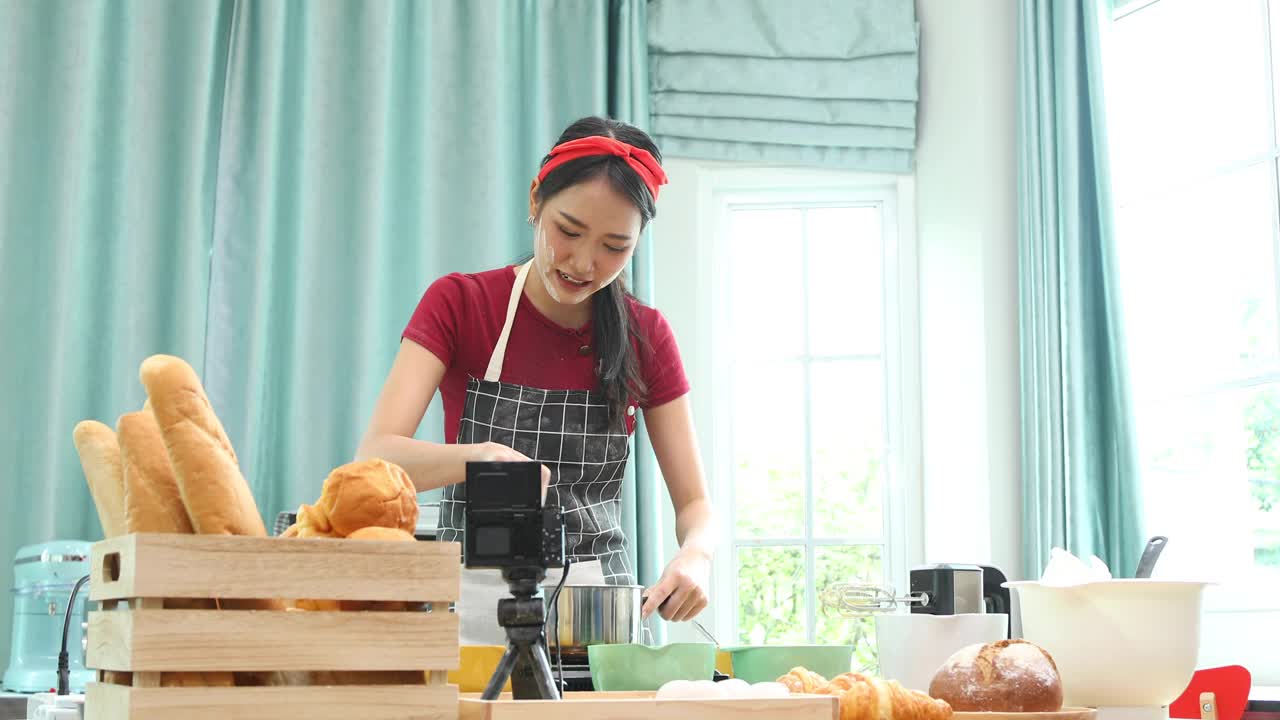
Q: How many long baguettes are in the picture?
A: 3